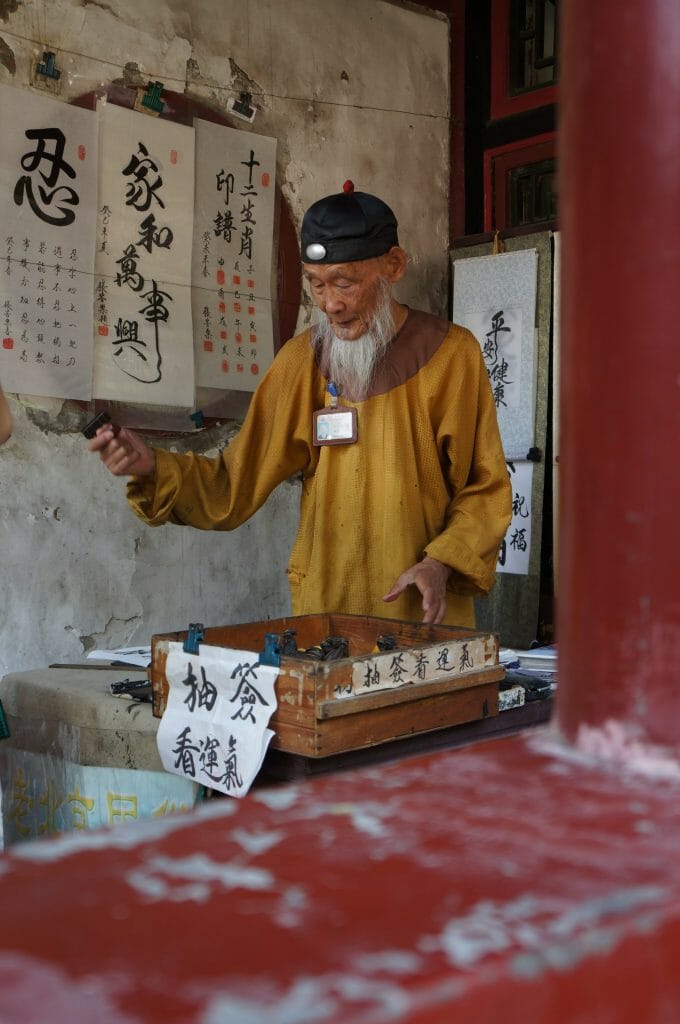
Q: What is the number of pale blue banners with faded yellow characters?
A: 1